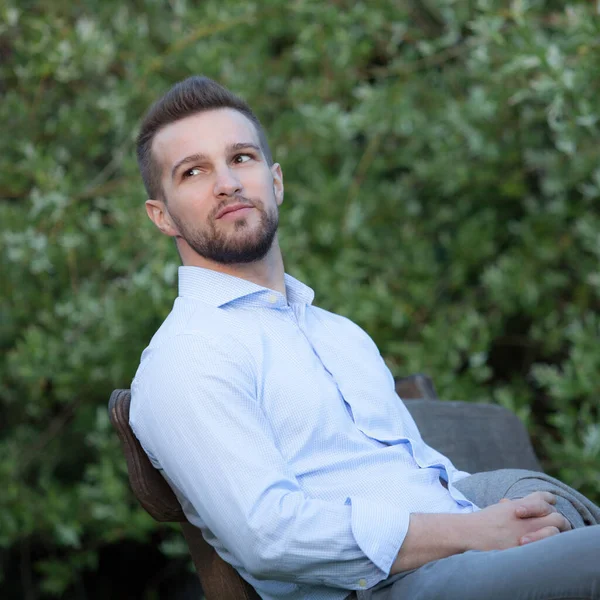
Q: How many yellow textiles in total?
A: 0